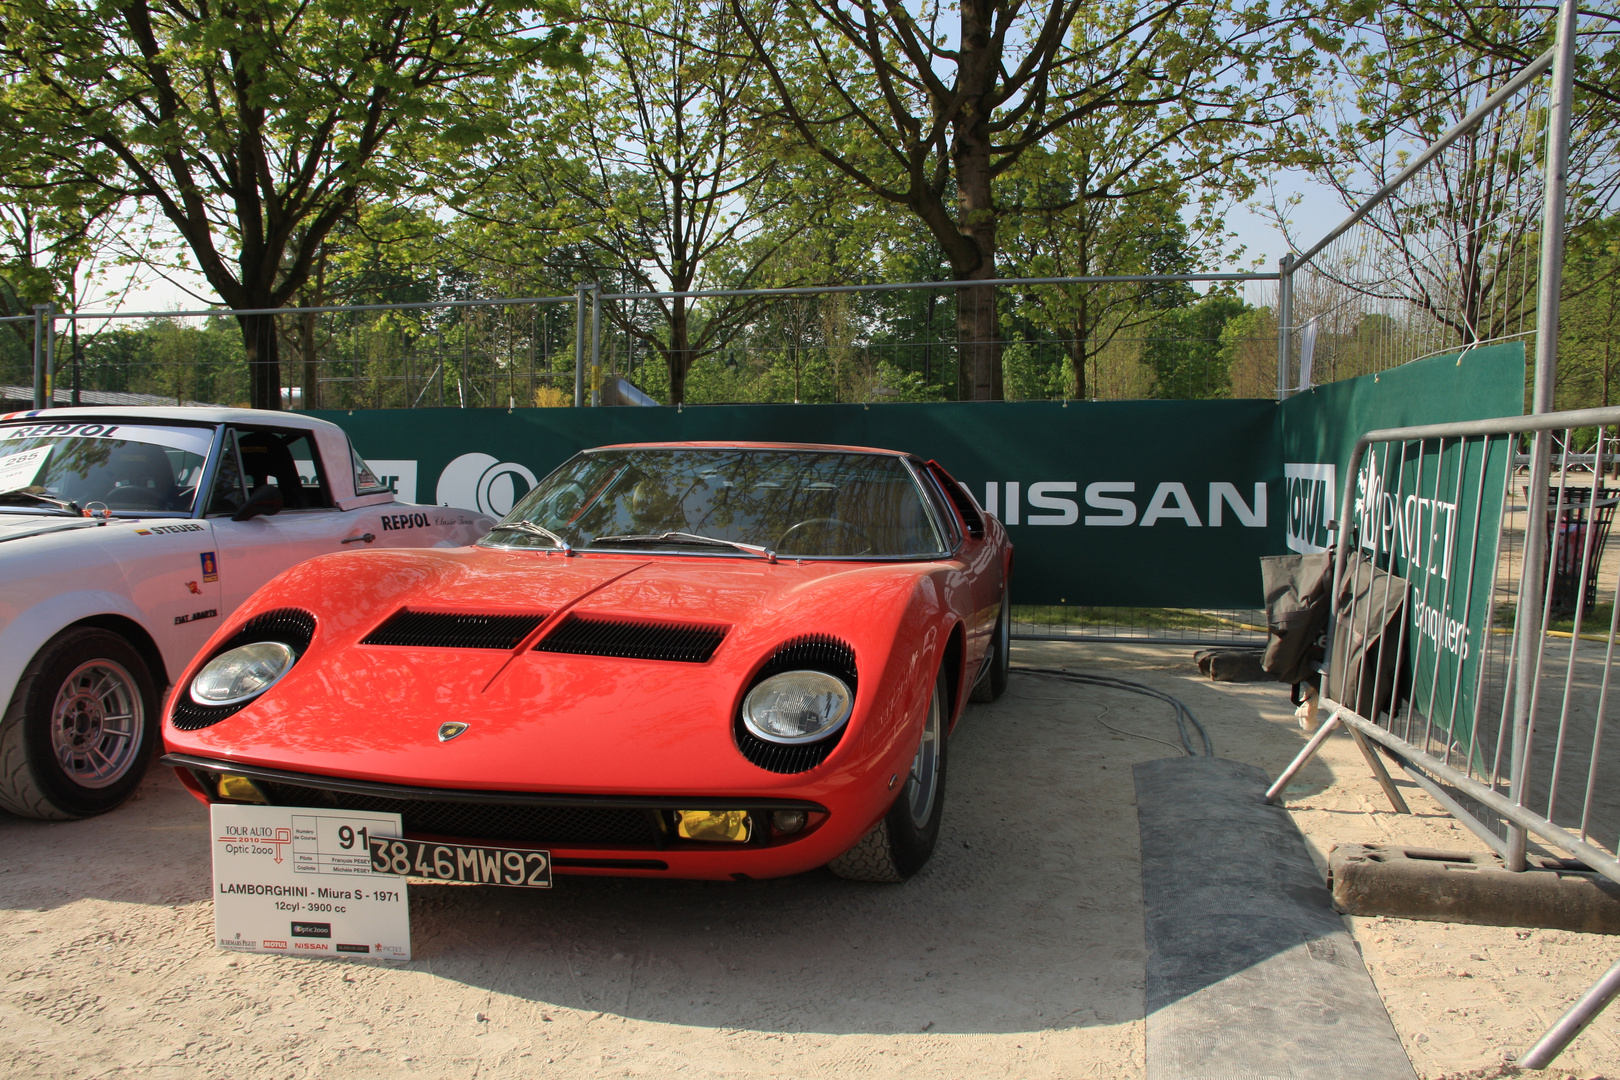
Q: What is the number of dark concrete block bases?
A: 2